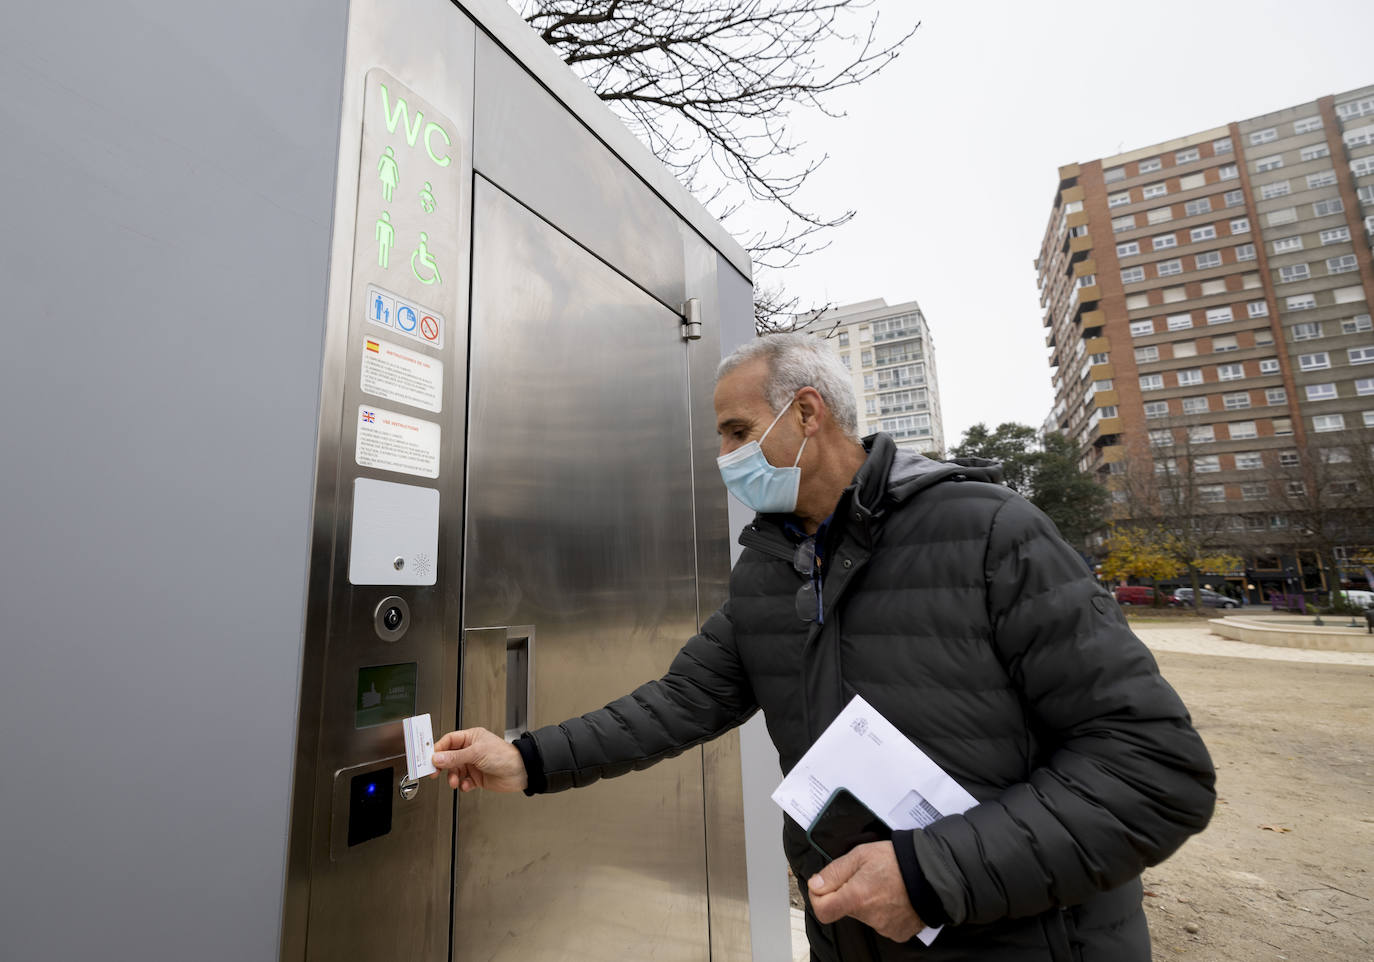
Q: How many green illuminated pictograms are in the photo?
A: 4